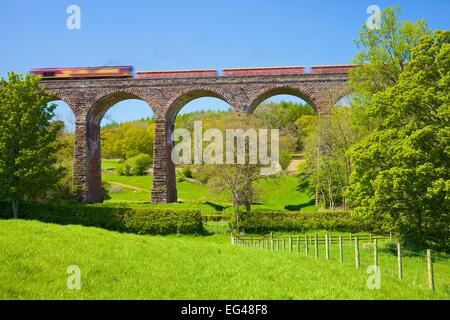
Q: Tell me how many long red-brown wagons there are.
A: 3